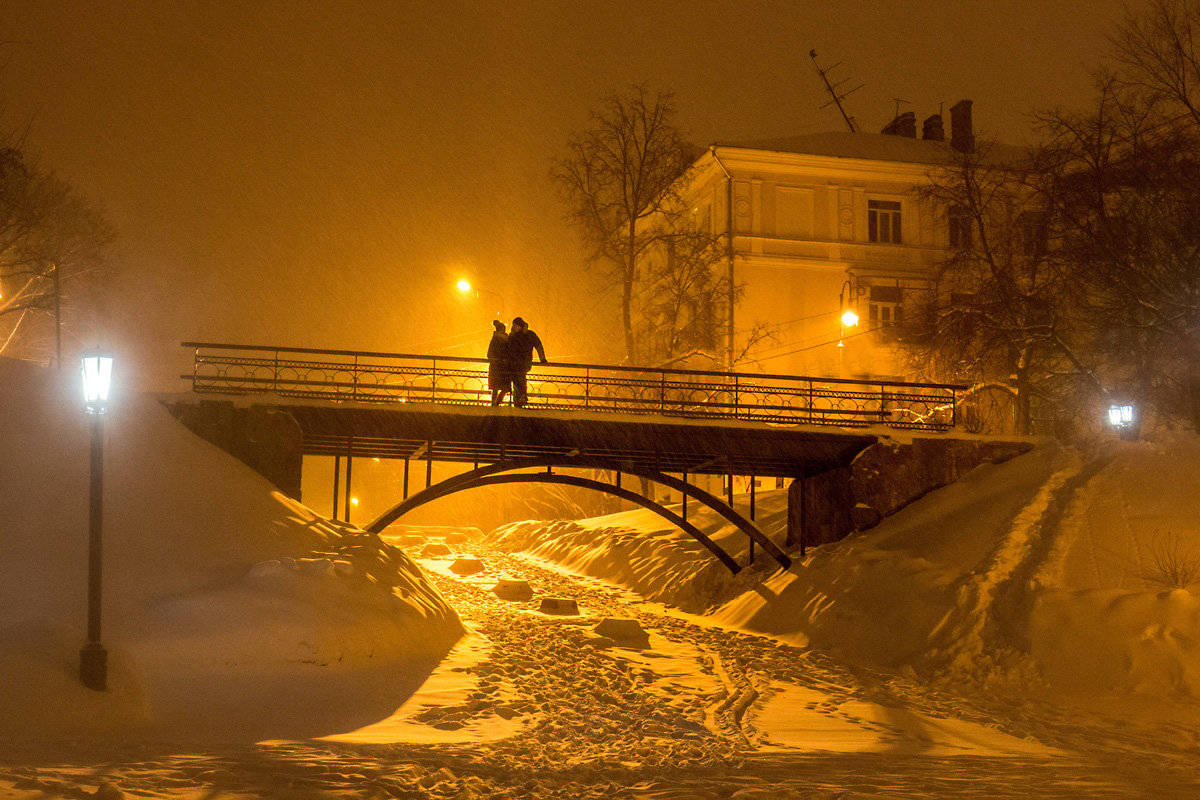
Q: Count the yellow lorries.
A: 0